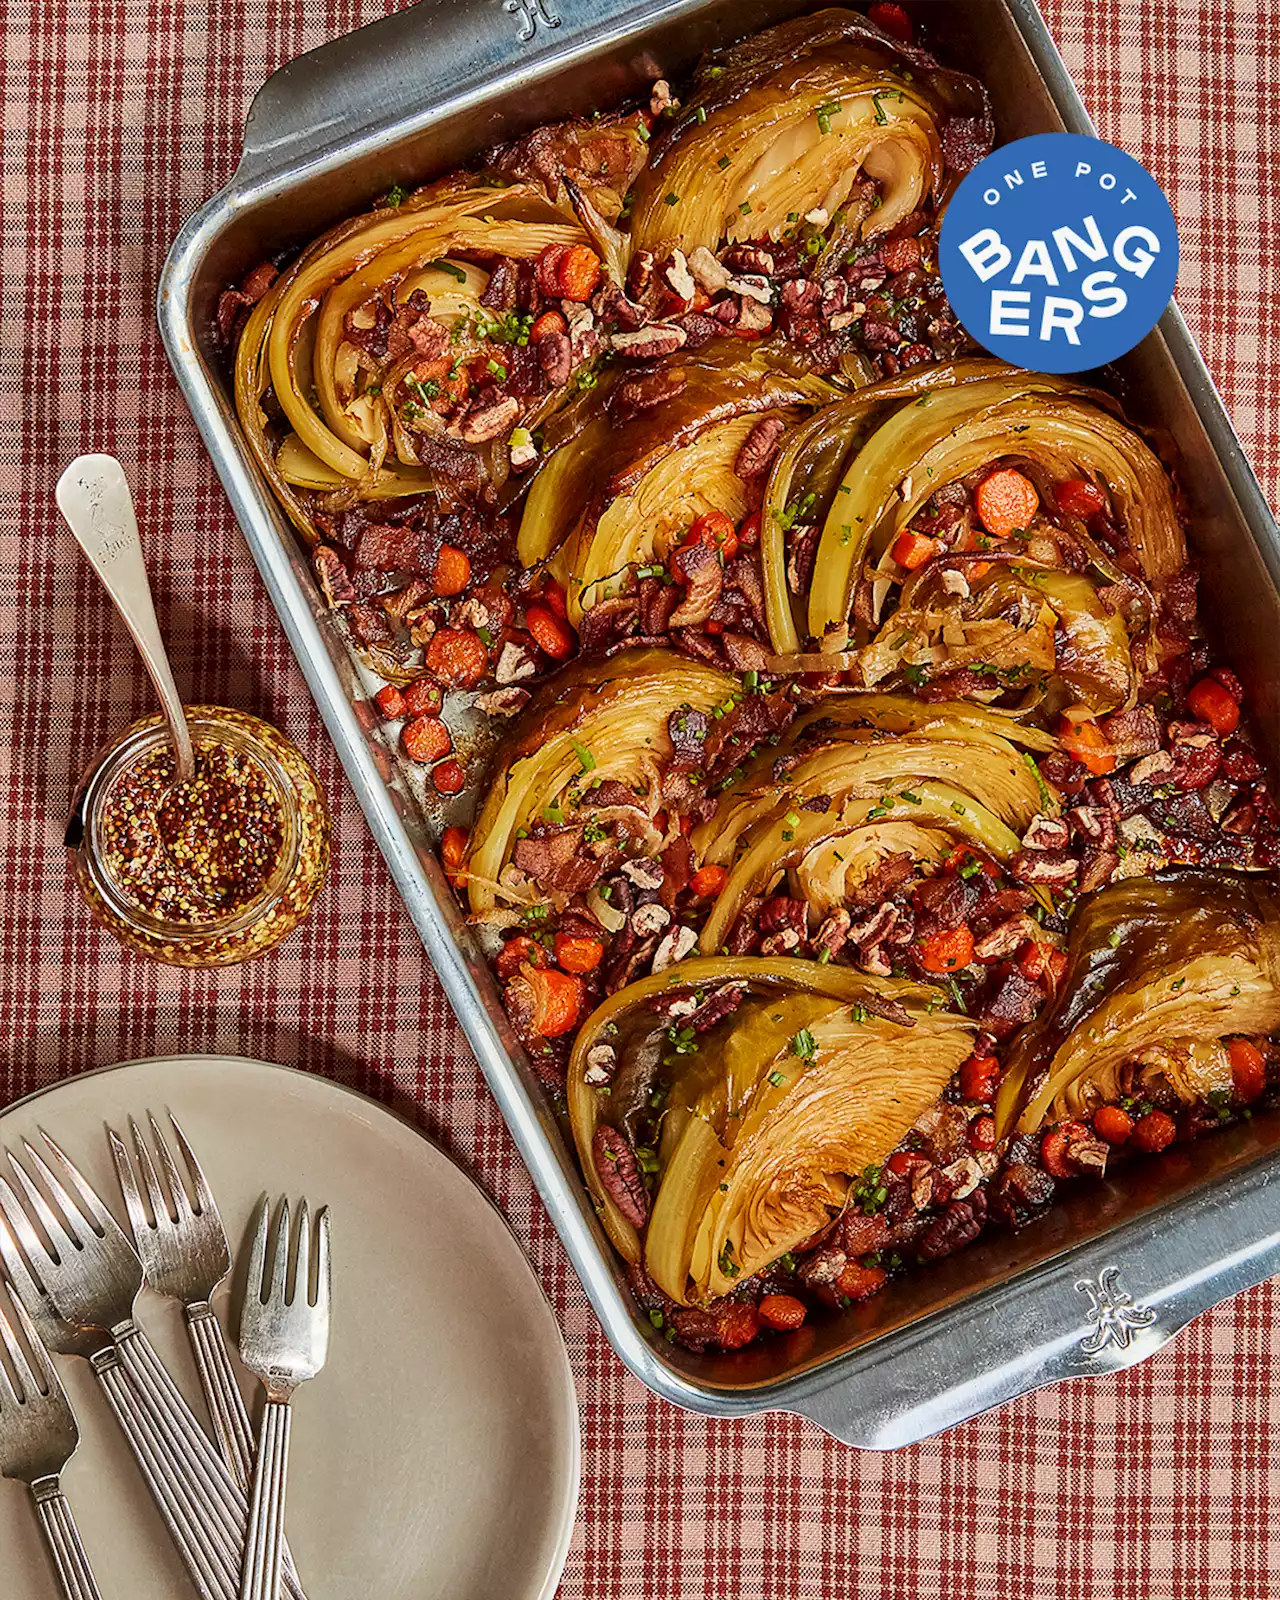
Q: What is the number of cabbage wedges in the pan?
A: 8